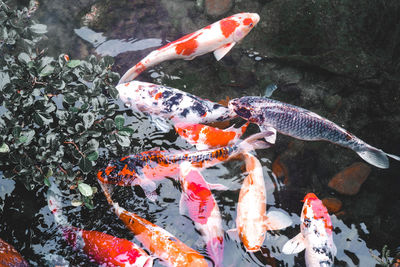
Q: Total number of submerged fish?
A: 11